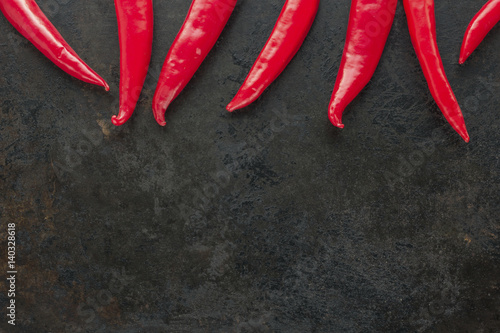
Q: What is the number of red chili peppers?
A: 7